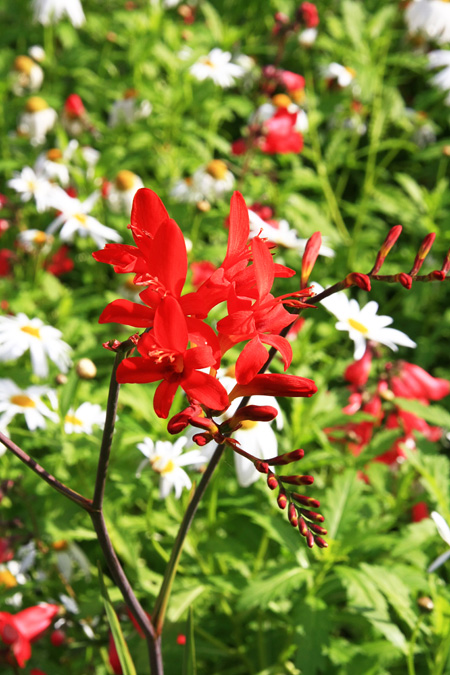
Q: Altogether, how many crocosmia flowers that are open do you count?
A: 5